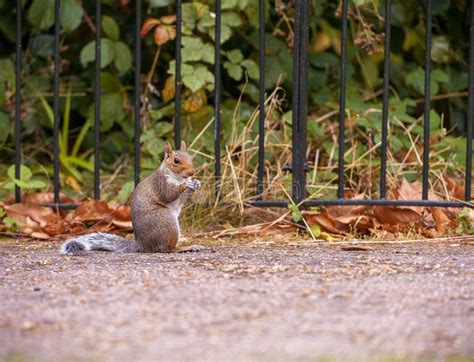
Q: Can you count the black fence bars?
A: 12